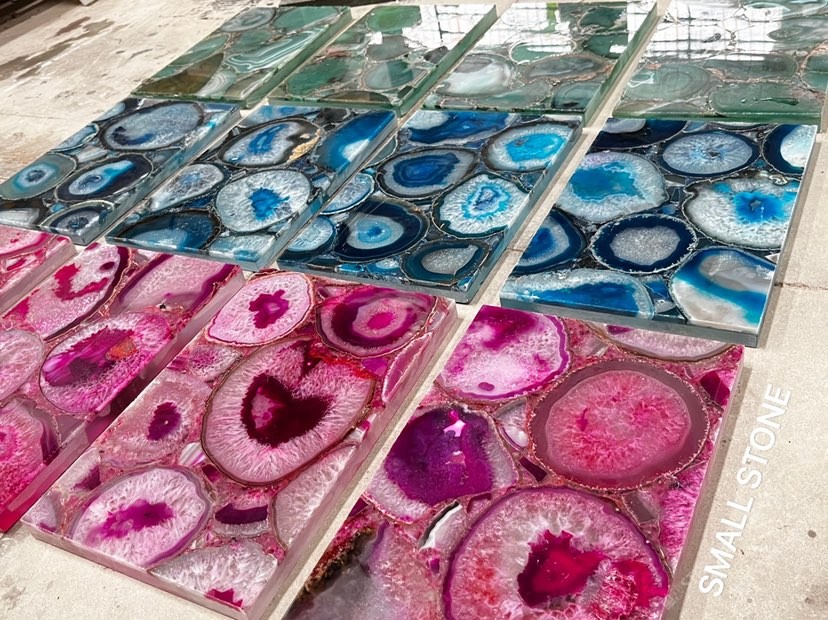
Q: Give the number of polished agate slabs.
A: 12